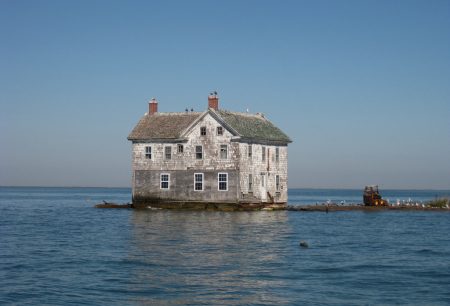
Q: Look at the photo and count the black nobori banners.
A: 0